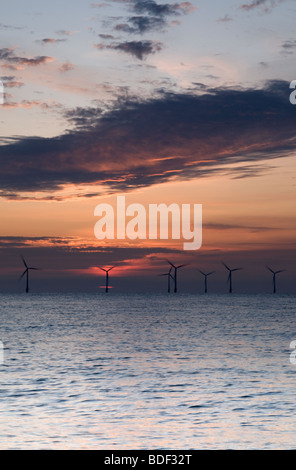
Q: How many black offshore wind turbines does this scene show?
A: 7